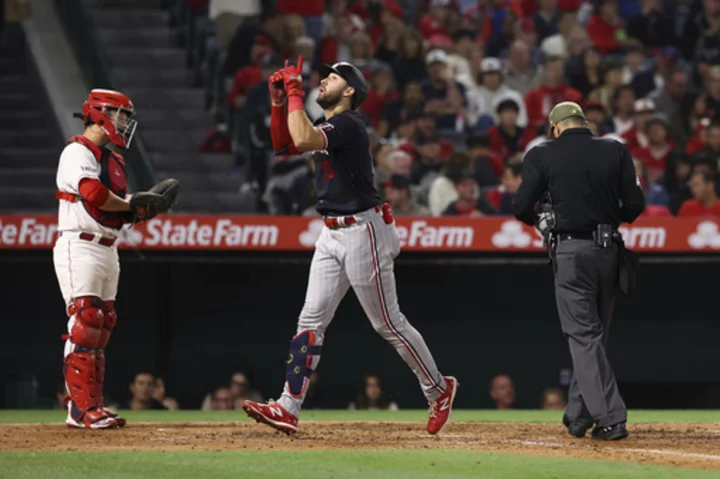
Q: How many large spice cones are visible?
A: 0